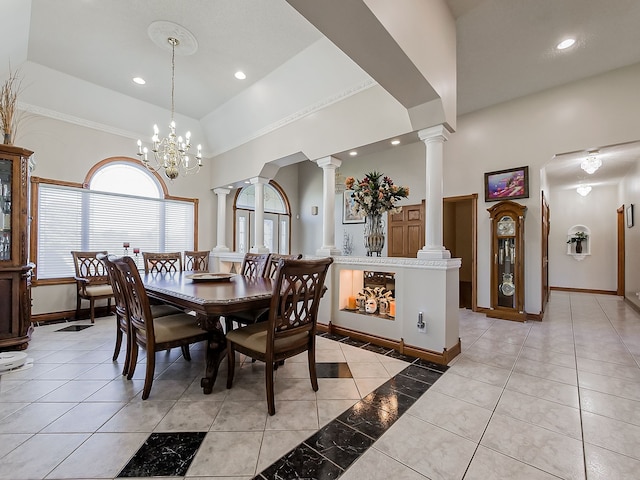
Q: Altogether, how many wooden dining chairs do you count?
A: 8